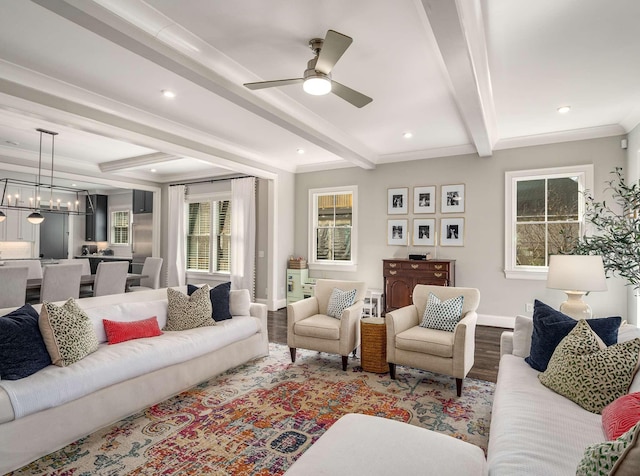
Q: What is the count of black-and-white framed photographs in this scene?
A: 6